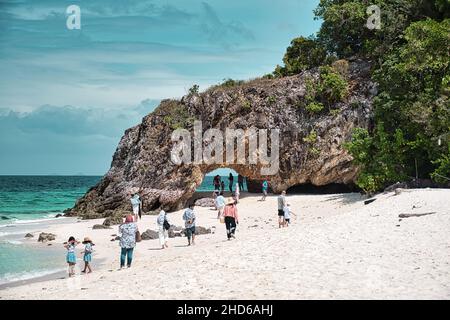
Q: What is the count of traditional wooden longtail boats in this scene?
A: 0